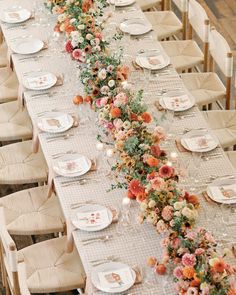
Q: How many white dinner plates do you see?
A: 13